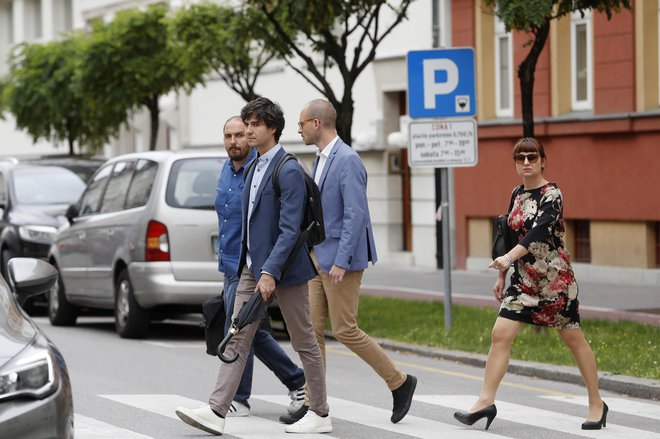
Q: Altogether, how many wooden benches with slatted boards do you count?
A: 0